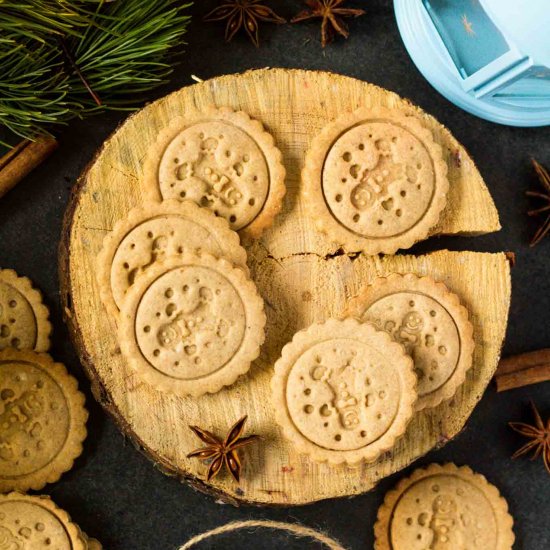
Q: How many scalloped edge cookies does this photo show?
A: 10